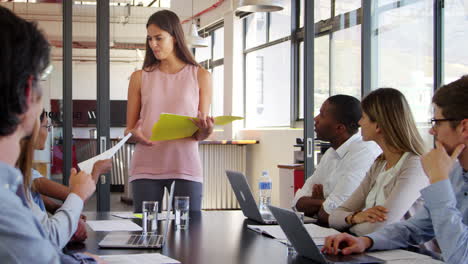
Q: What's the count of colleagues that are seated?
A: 6